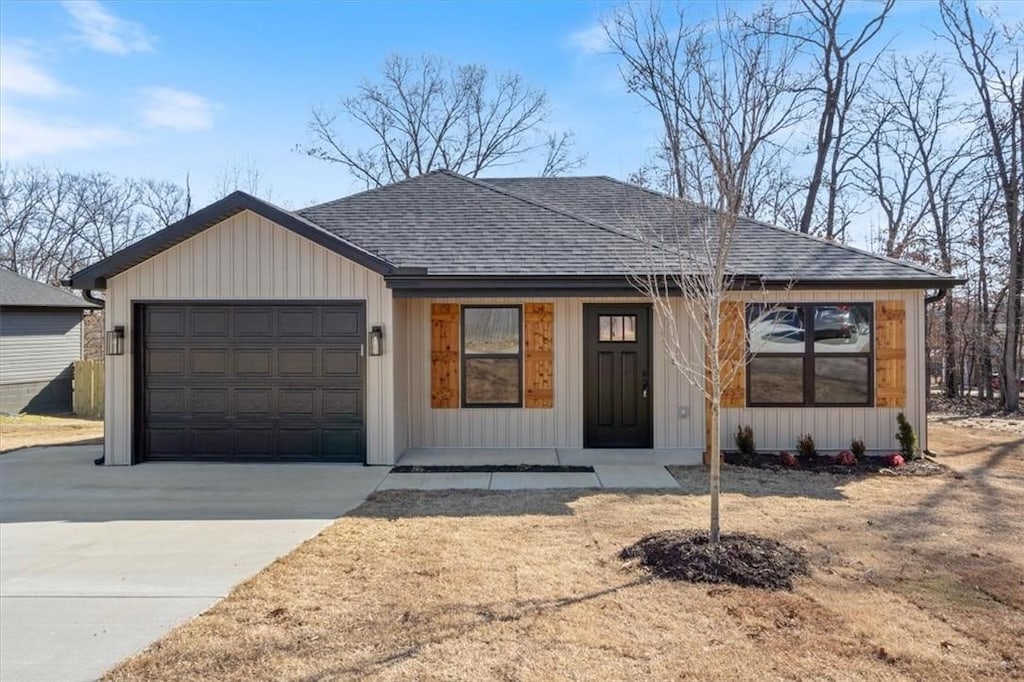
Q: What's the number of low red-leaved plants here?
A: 3